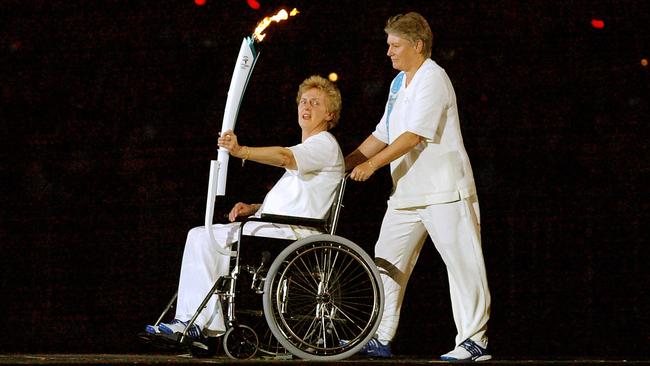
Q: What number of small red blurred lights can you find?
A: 3